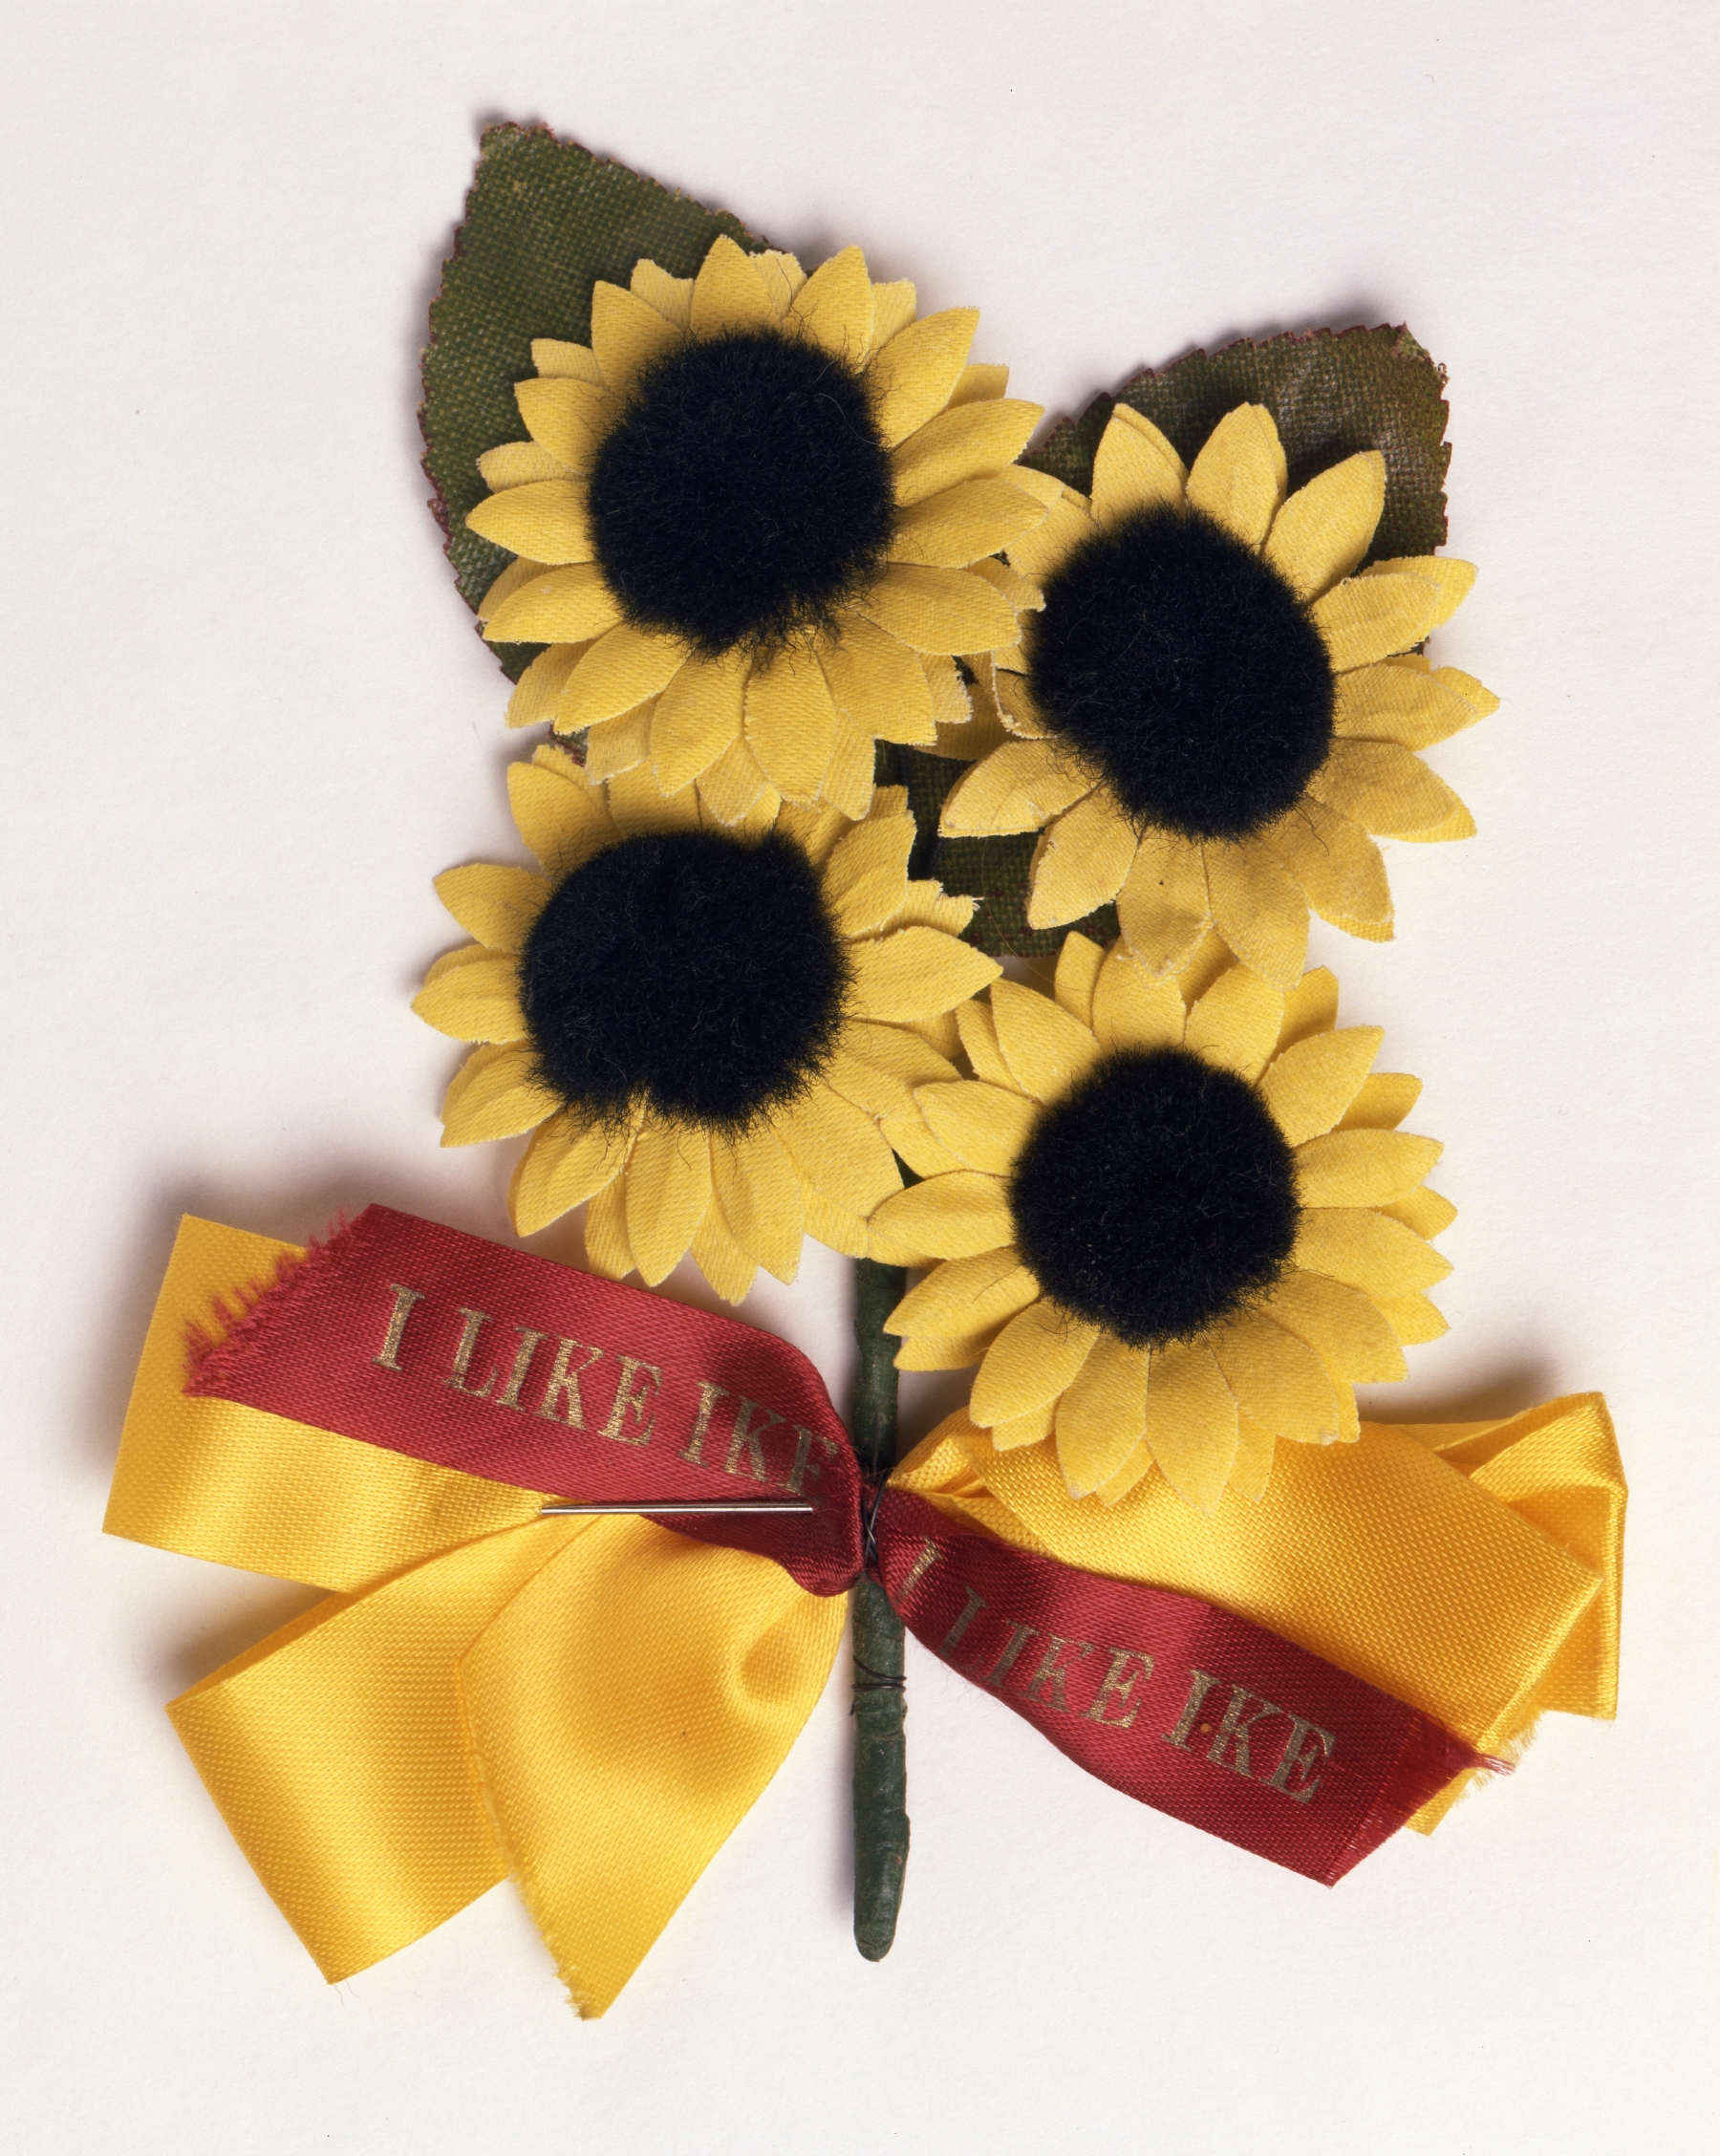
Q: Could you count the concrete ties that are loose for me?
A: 0